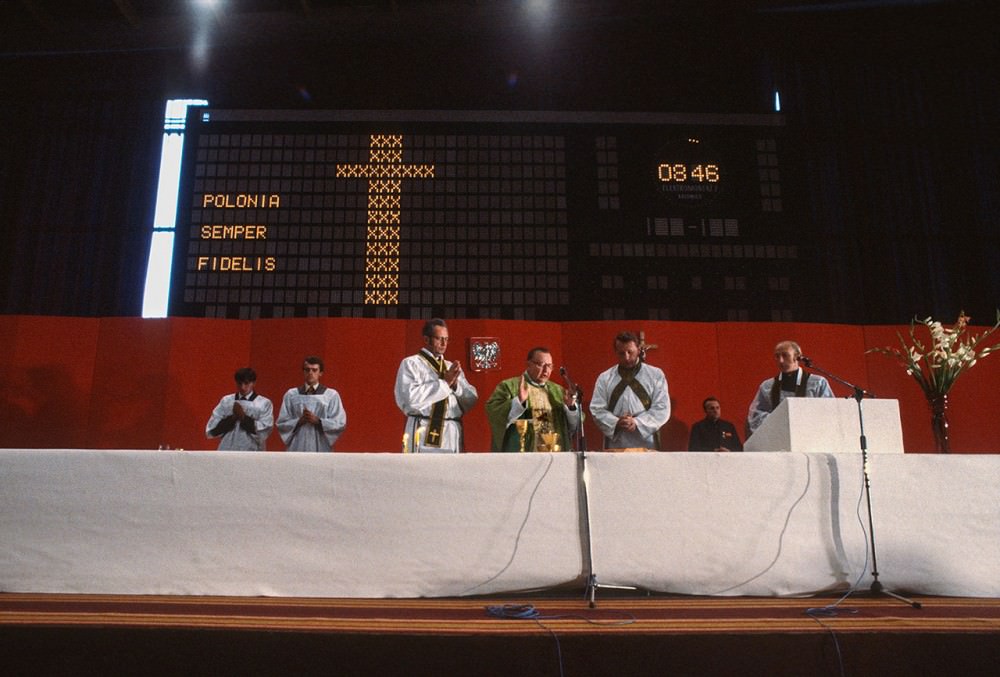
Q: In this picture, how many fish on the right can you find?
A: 0